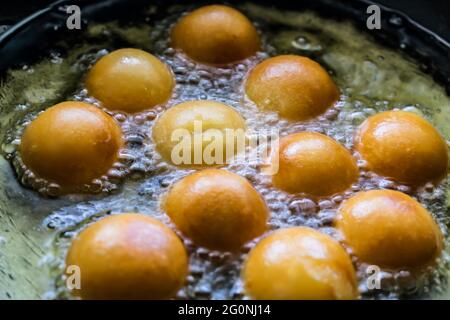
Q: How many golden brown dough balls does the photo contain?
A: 11